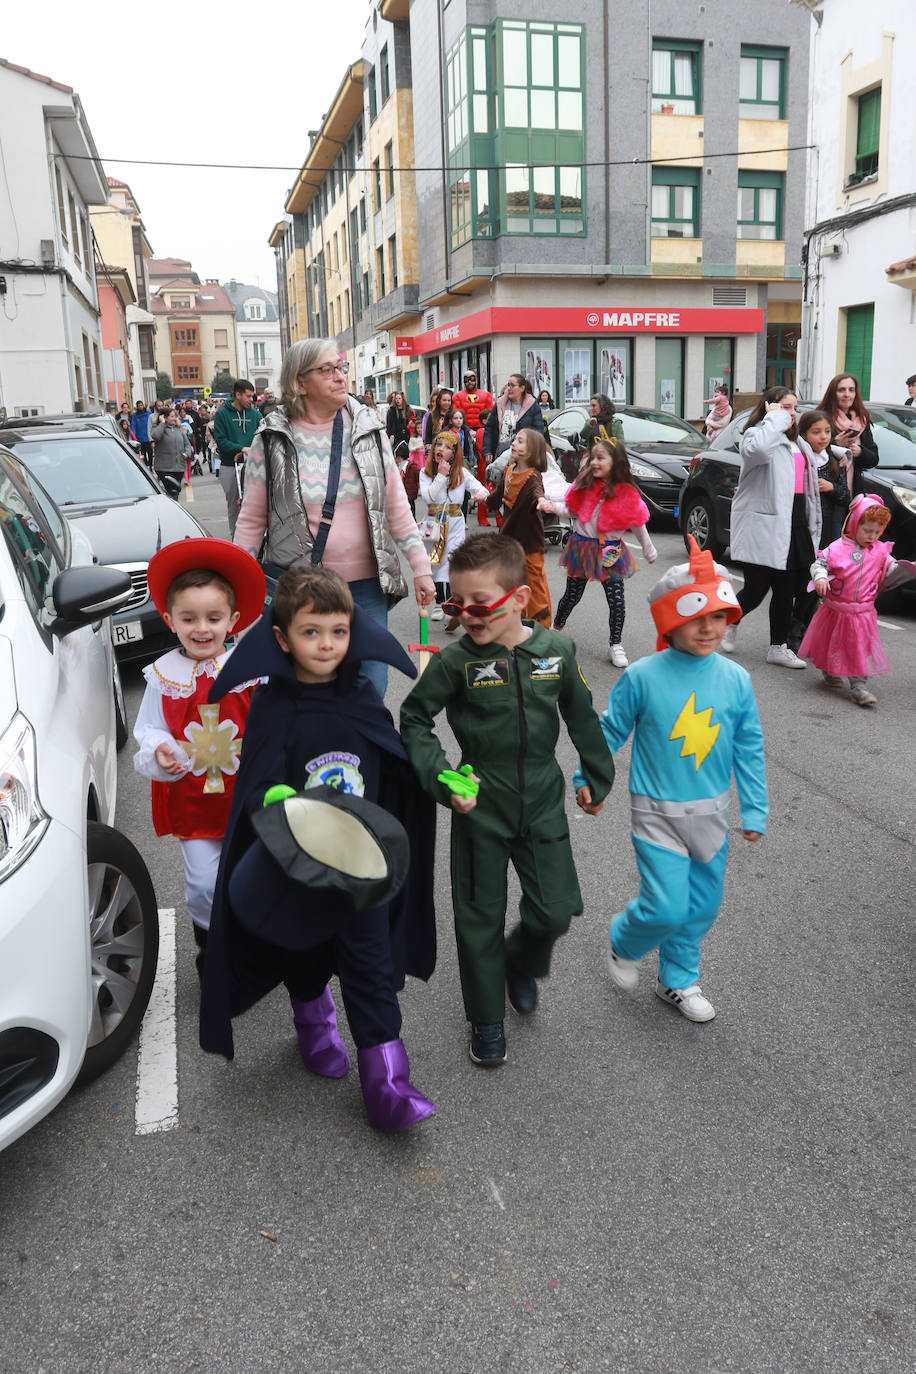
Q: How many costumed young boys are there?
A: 4